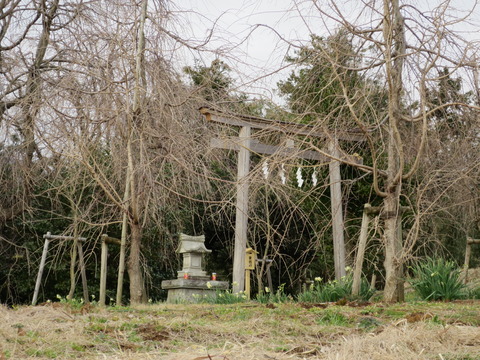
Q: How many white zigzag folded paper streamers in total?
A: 4